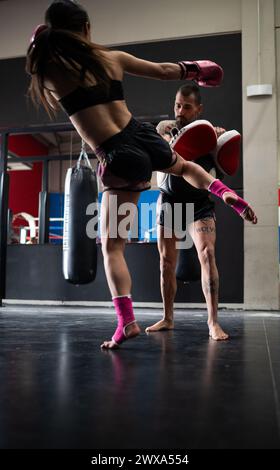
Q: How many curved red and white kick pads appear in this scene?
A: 2